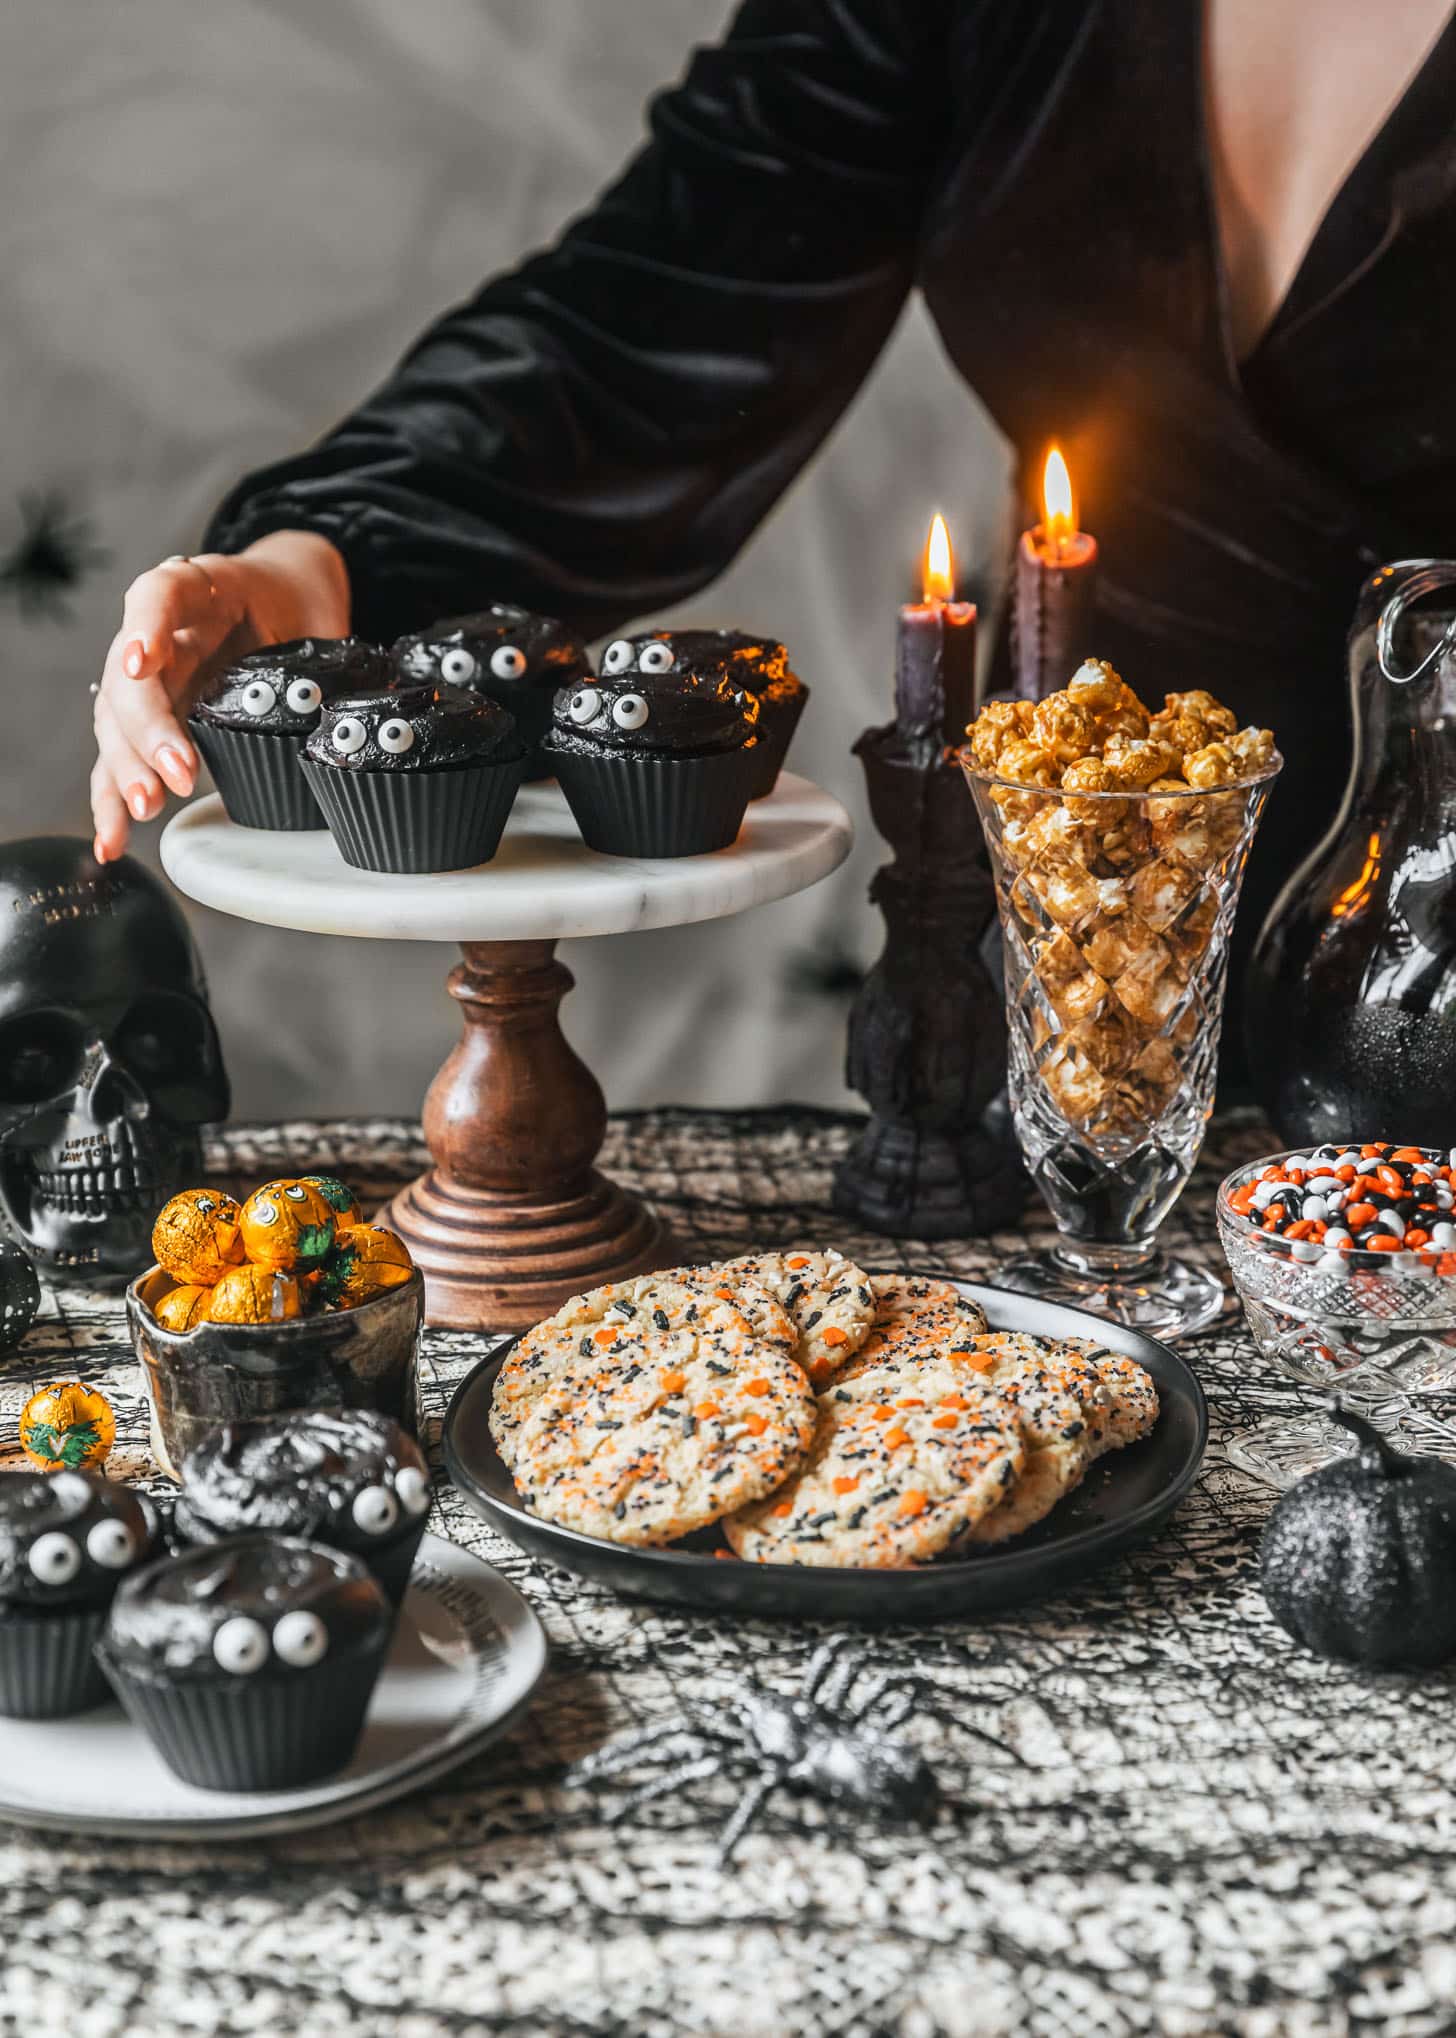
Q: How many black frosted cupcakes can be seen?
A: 8